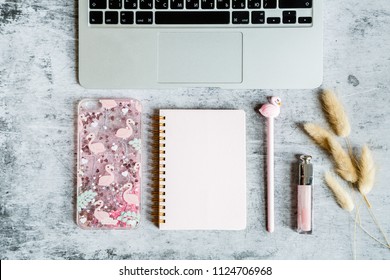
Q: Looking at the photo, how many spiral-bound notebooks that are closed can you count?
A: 1